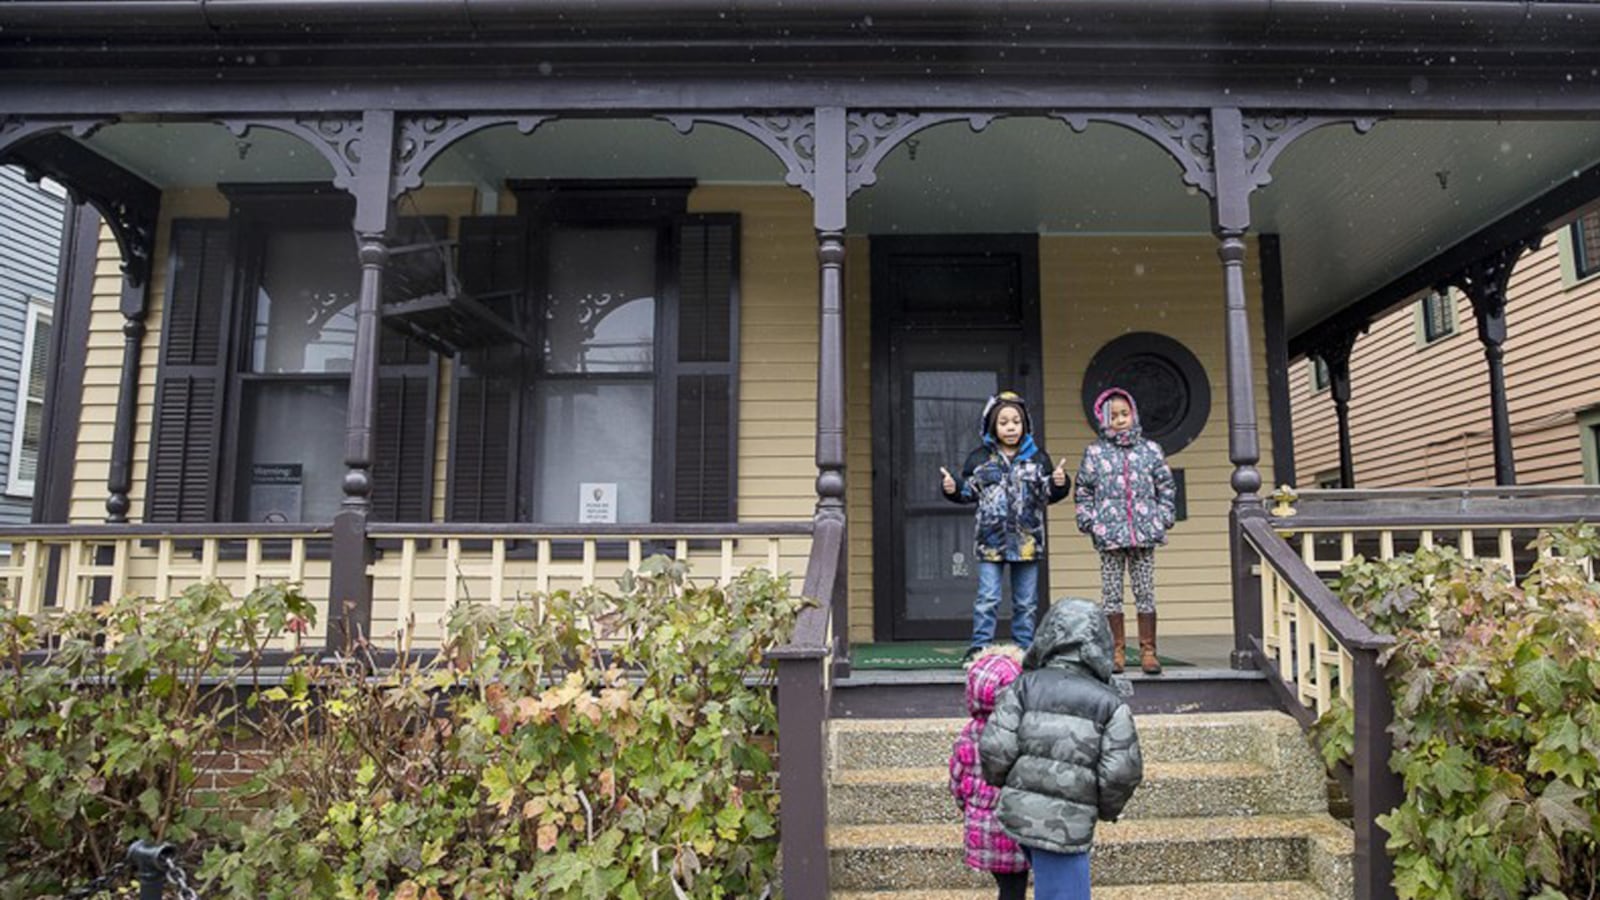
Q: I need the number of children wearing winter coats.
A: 4